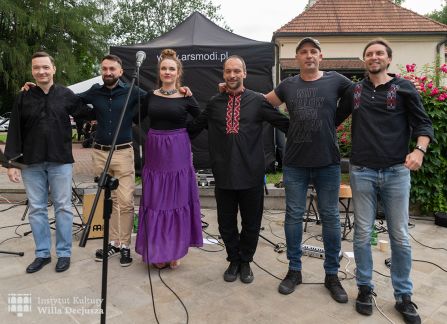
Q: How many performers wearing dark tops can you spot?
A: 6